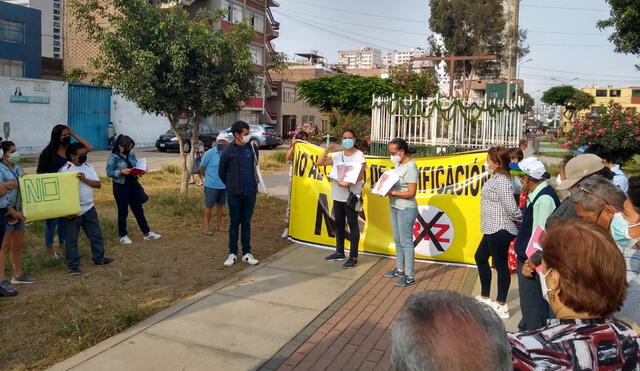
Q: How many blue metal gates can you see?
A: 1